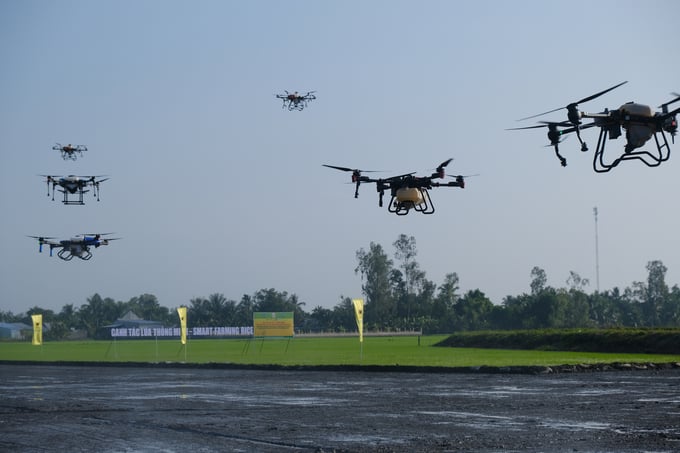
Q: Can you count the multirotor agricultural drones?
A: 6